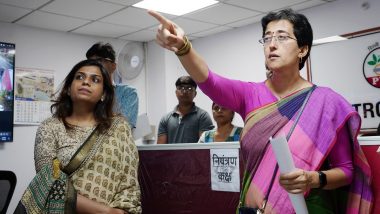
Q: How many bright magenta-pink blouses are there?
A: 1